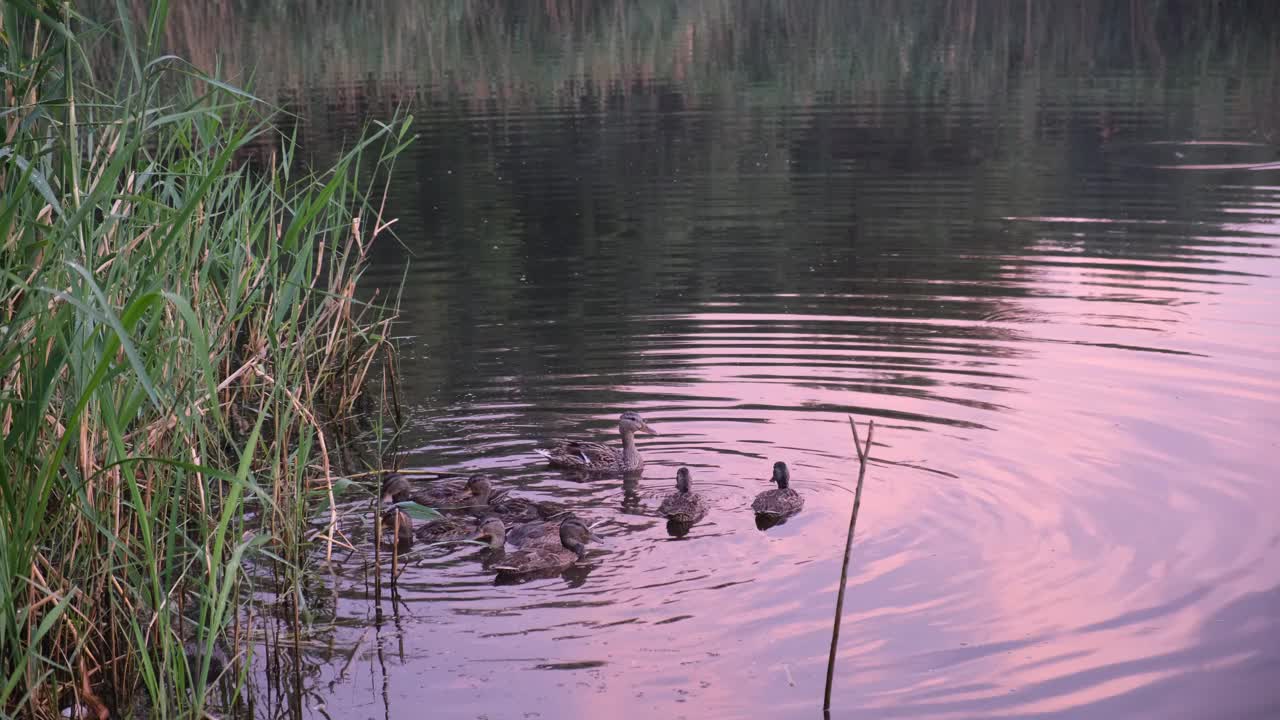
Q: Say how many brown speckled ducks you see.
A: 8